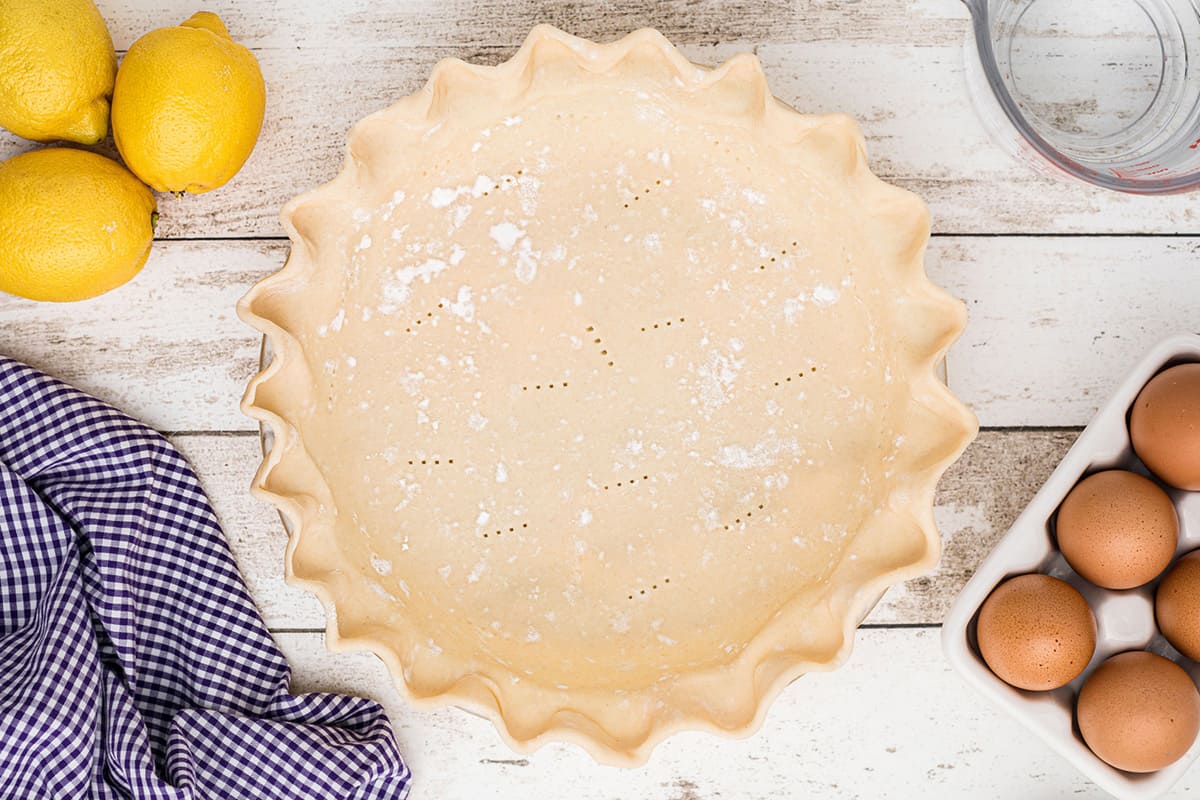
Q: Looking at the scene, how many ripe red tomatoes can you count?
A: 0